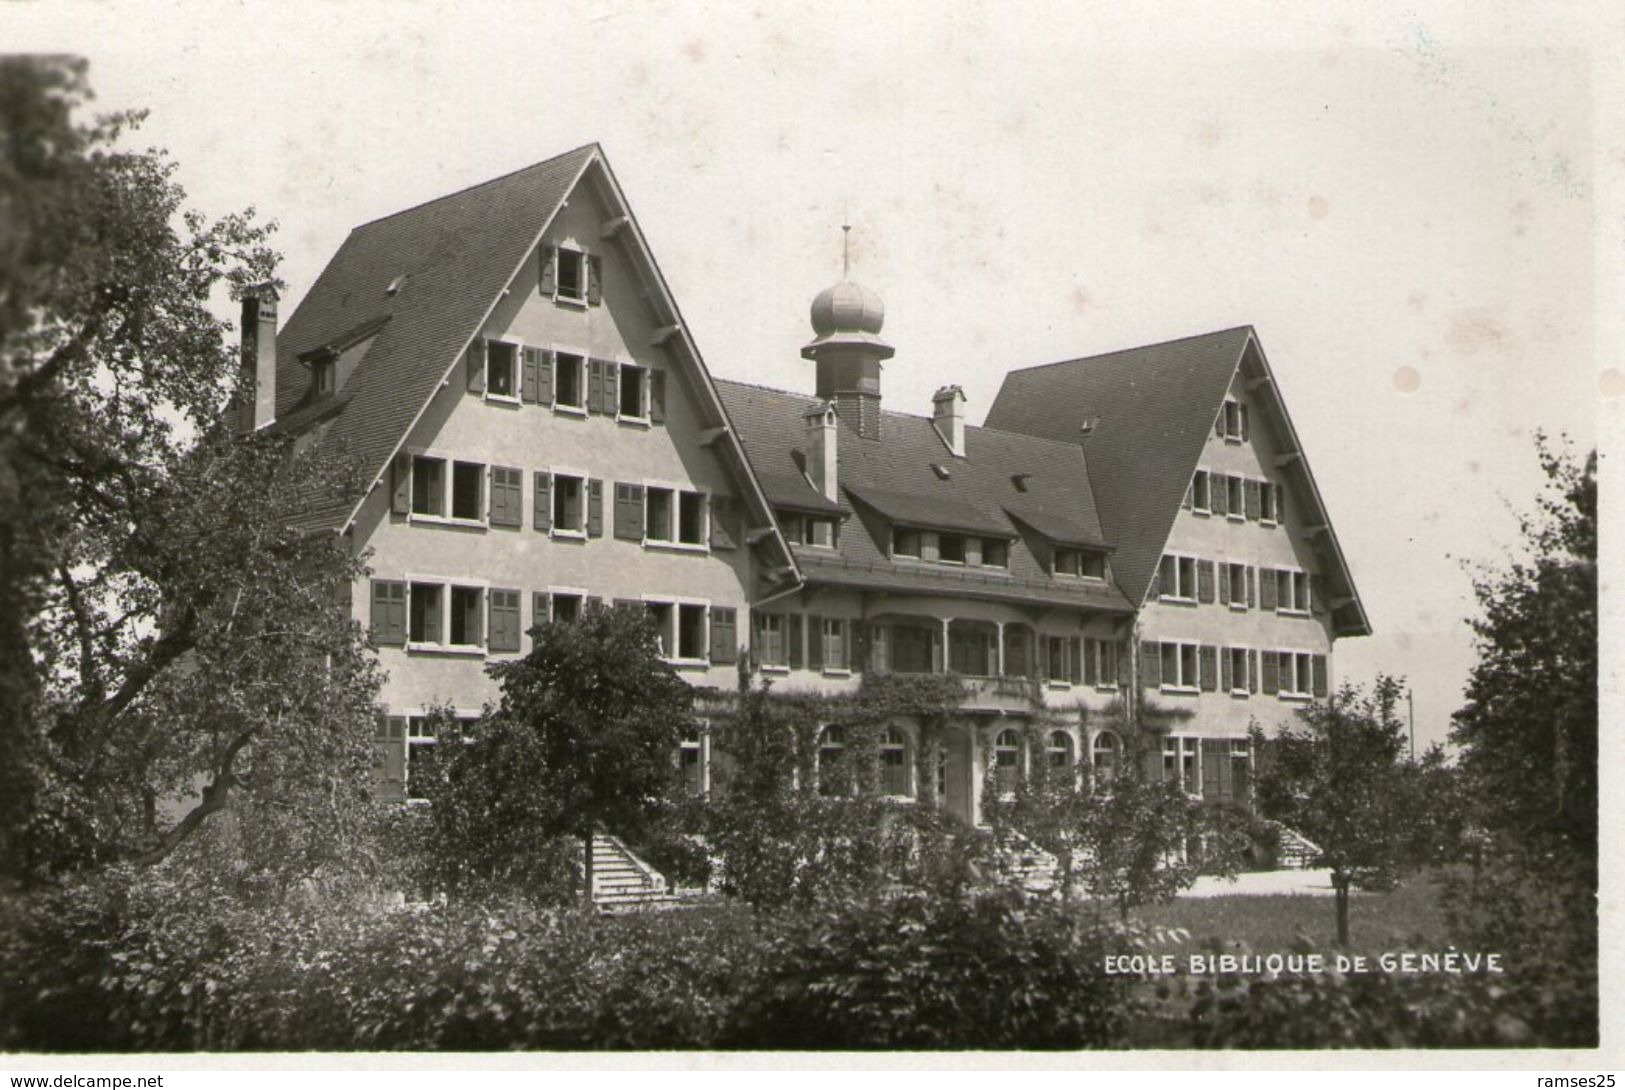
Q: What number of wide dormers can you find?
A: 3